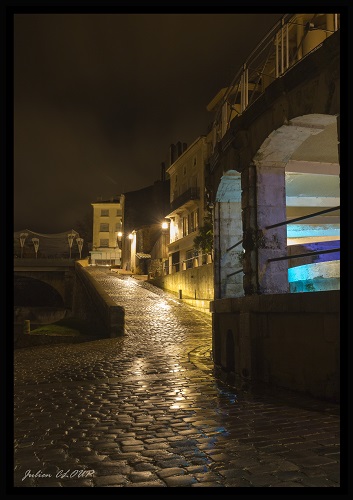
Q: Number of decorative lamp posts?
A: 4